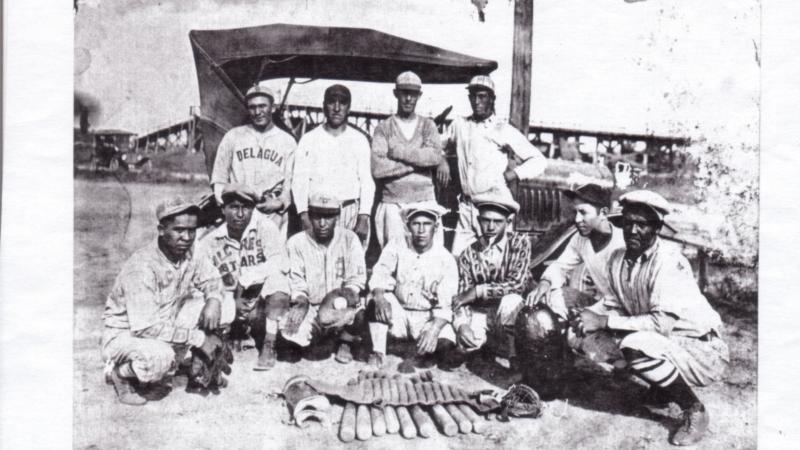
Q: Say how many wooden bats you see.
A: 9